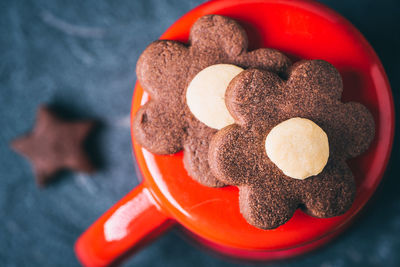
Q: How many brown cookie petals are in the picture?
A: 11